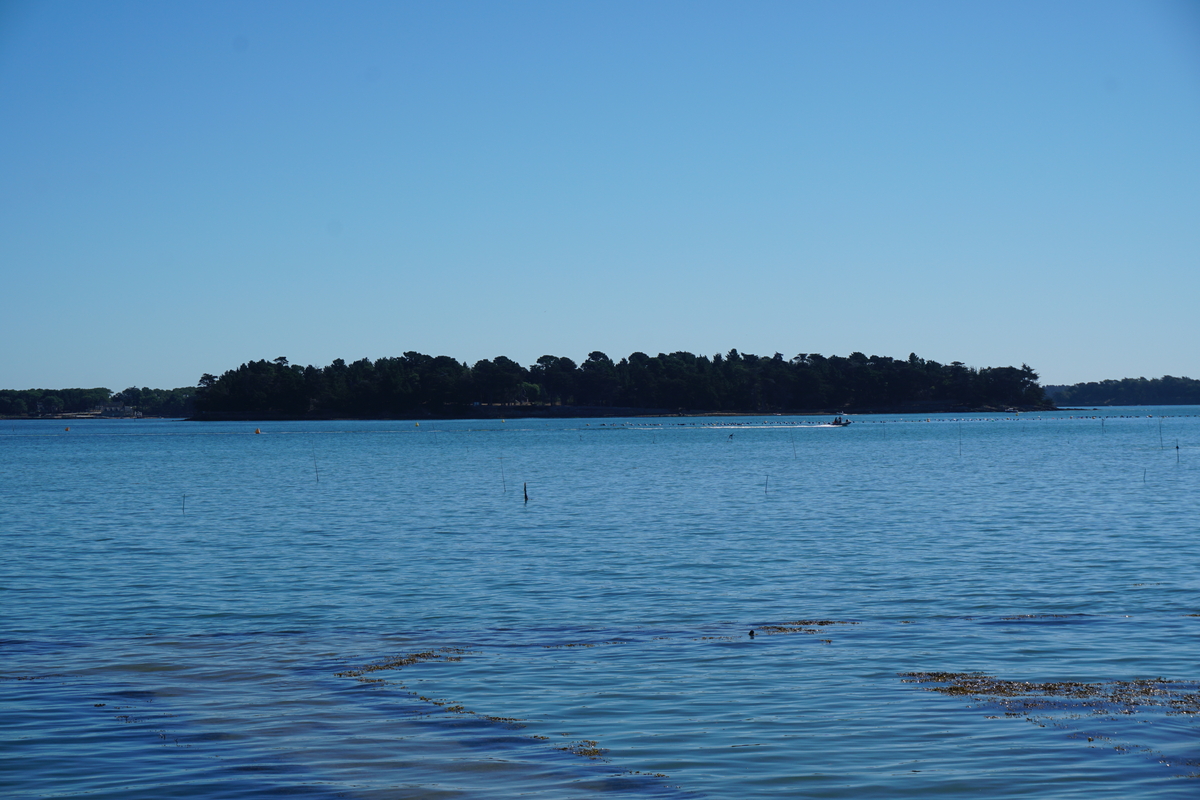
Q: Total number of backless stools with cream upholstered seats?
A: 0